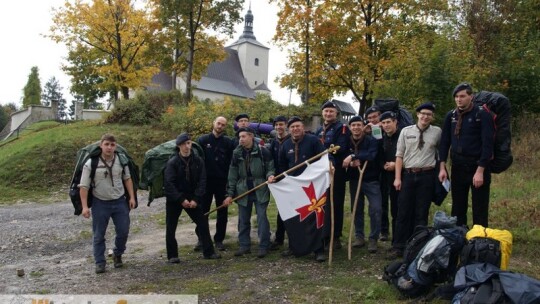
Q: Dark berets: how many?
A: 11